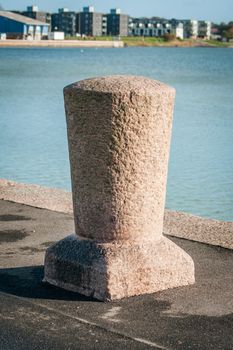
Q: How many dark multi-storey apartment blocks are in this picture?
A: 4